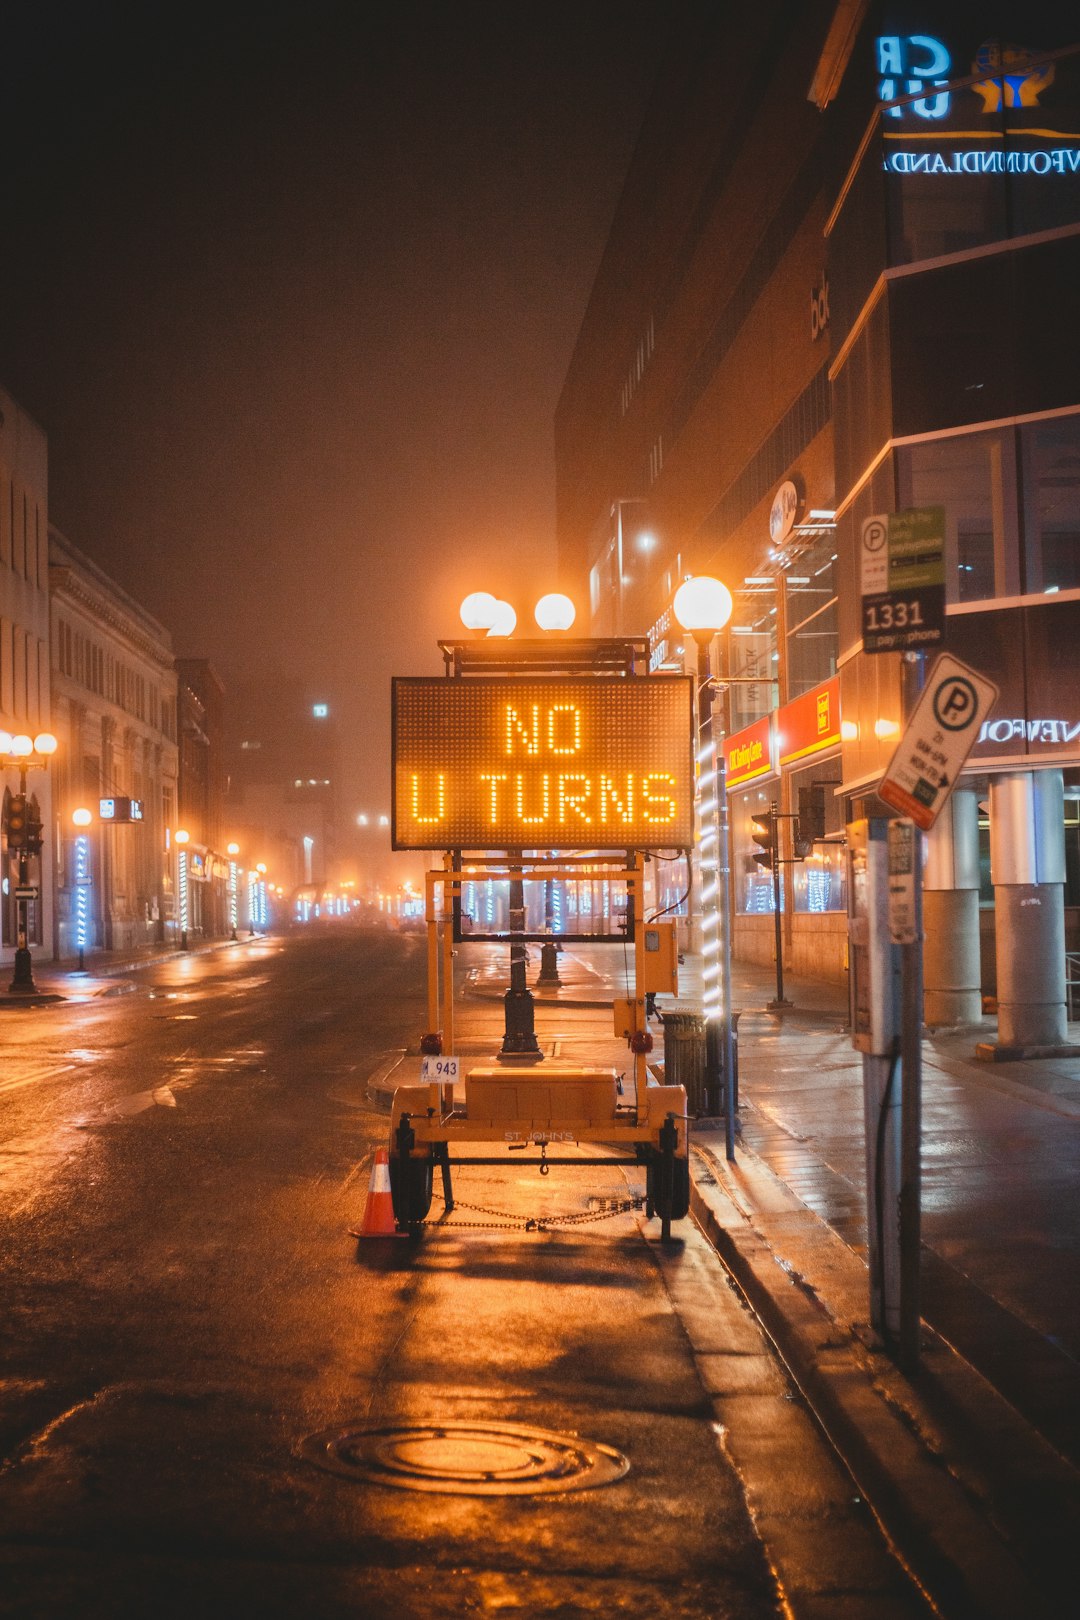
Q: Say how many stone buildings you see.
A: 2